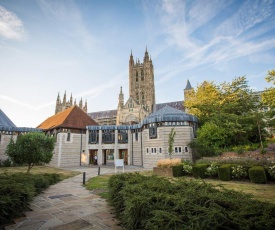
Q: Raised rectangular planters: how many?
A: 1